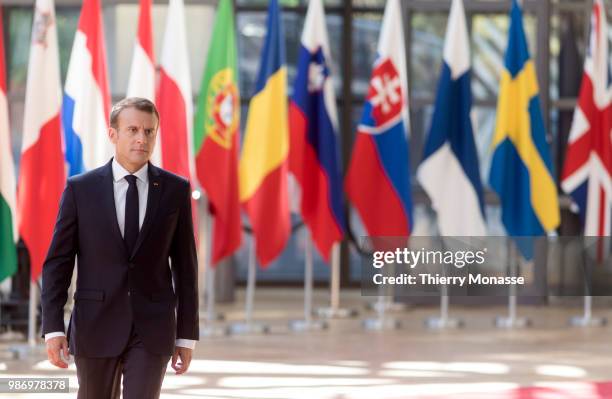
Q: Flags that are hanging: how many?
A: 12